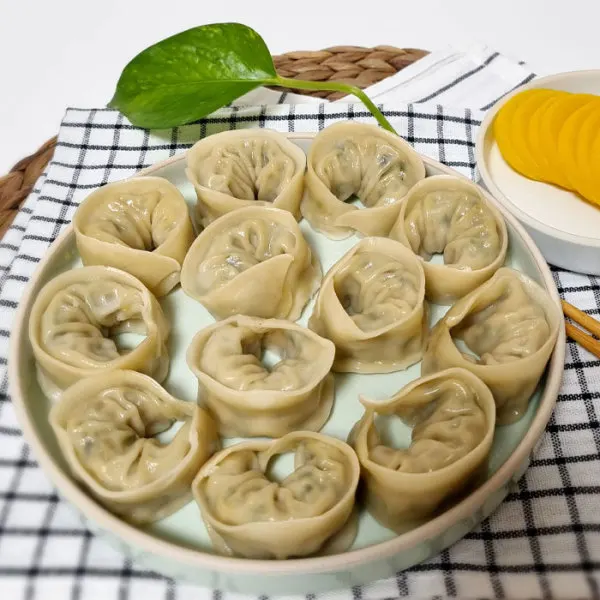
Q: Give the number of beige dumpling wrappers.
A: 12